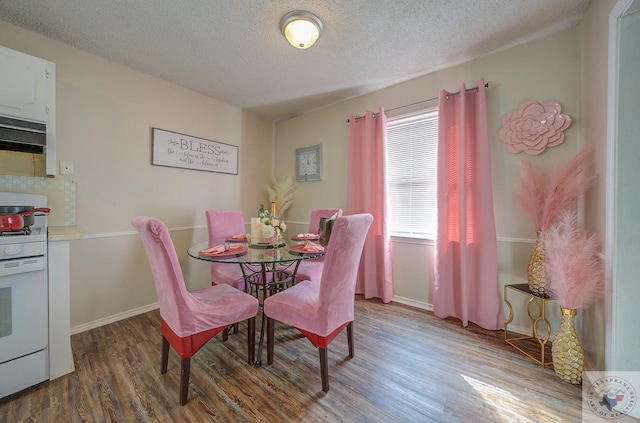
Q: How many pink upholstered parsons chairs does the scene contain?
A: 4